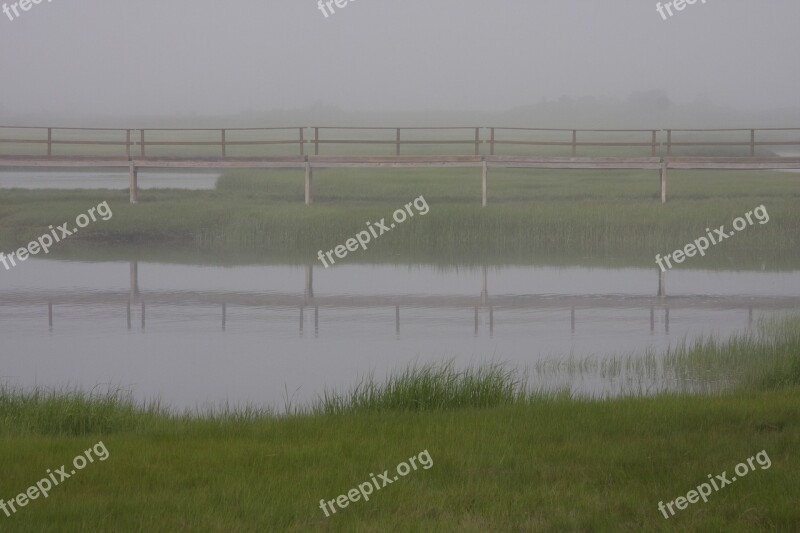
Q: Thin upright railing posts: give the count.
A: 13